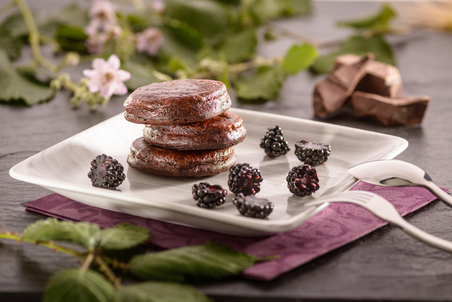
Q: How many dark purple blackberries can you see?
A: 7